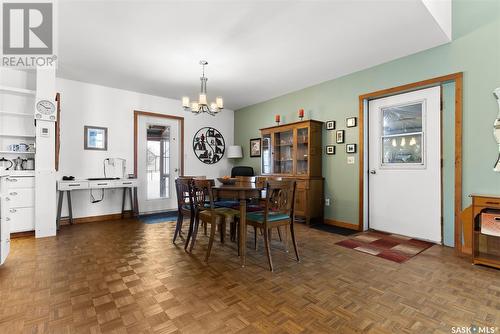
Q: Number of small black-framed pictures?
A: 5